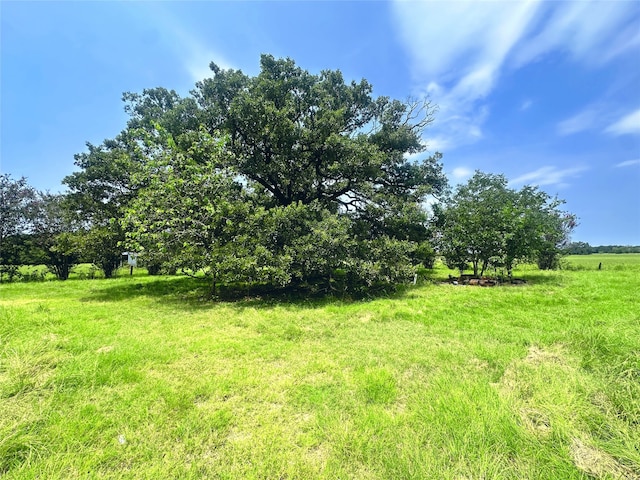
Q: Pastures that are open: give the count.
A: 1